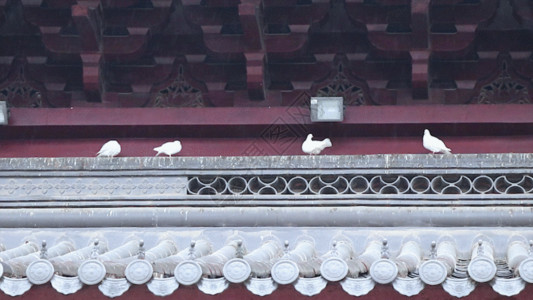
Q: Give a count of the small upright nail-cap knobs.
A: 11